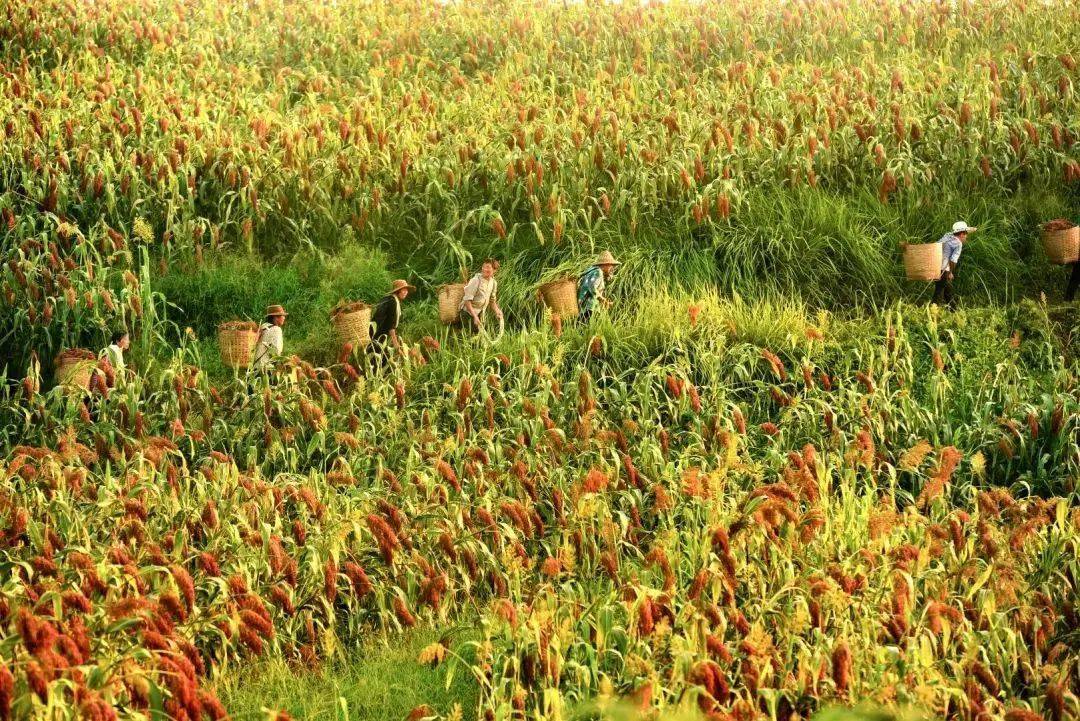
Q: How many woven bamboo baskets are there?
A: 7